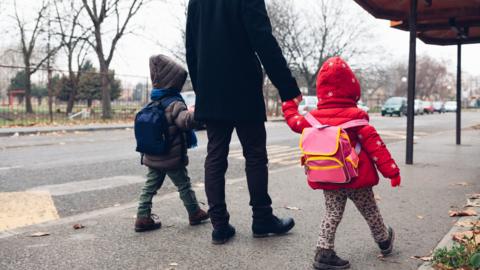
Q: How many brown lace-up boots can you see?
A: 2